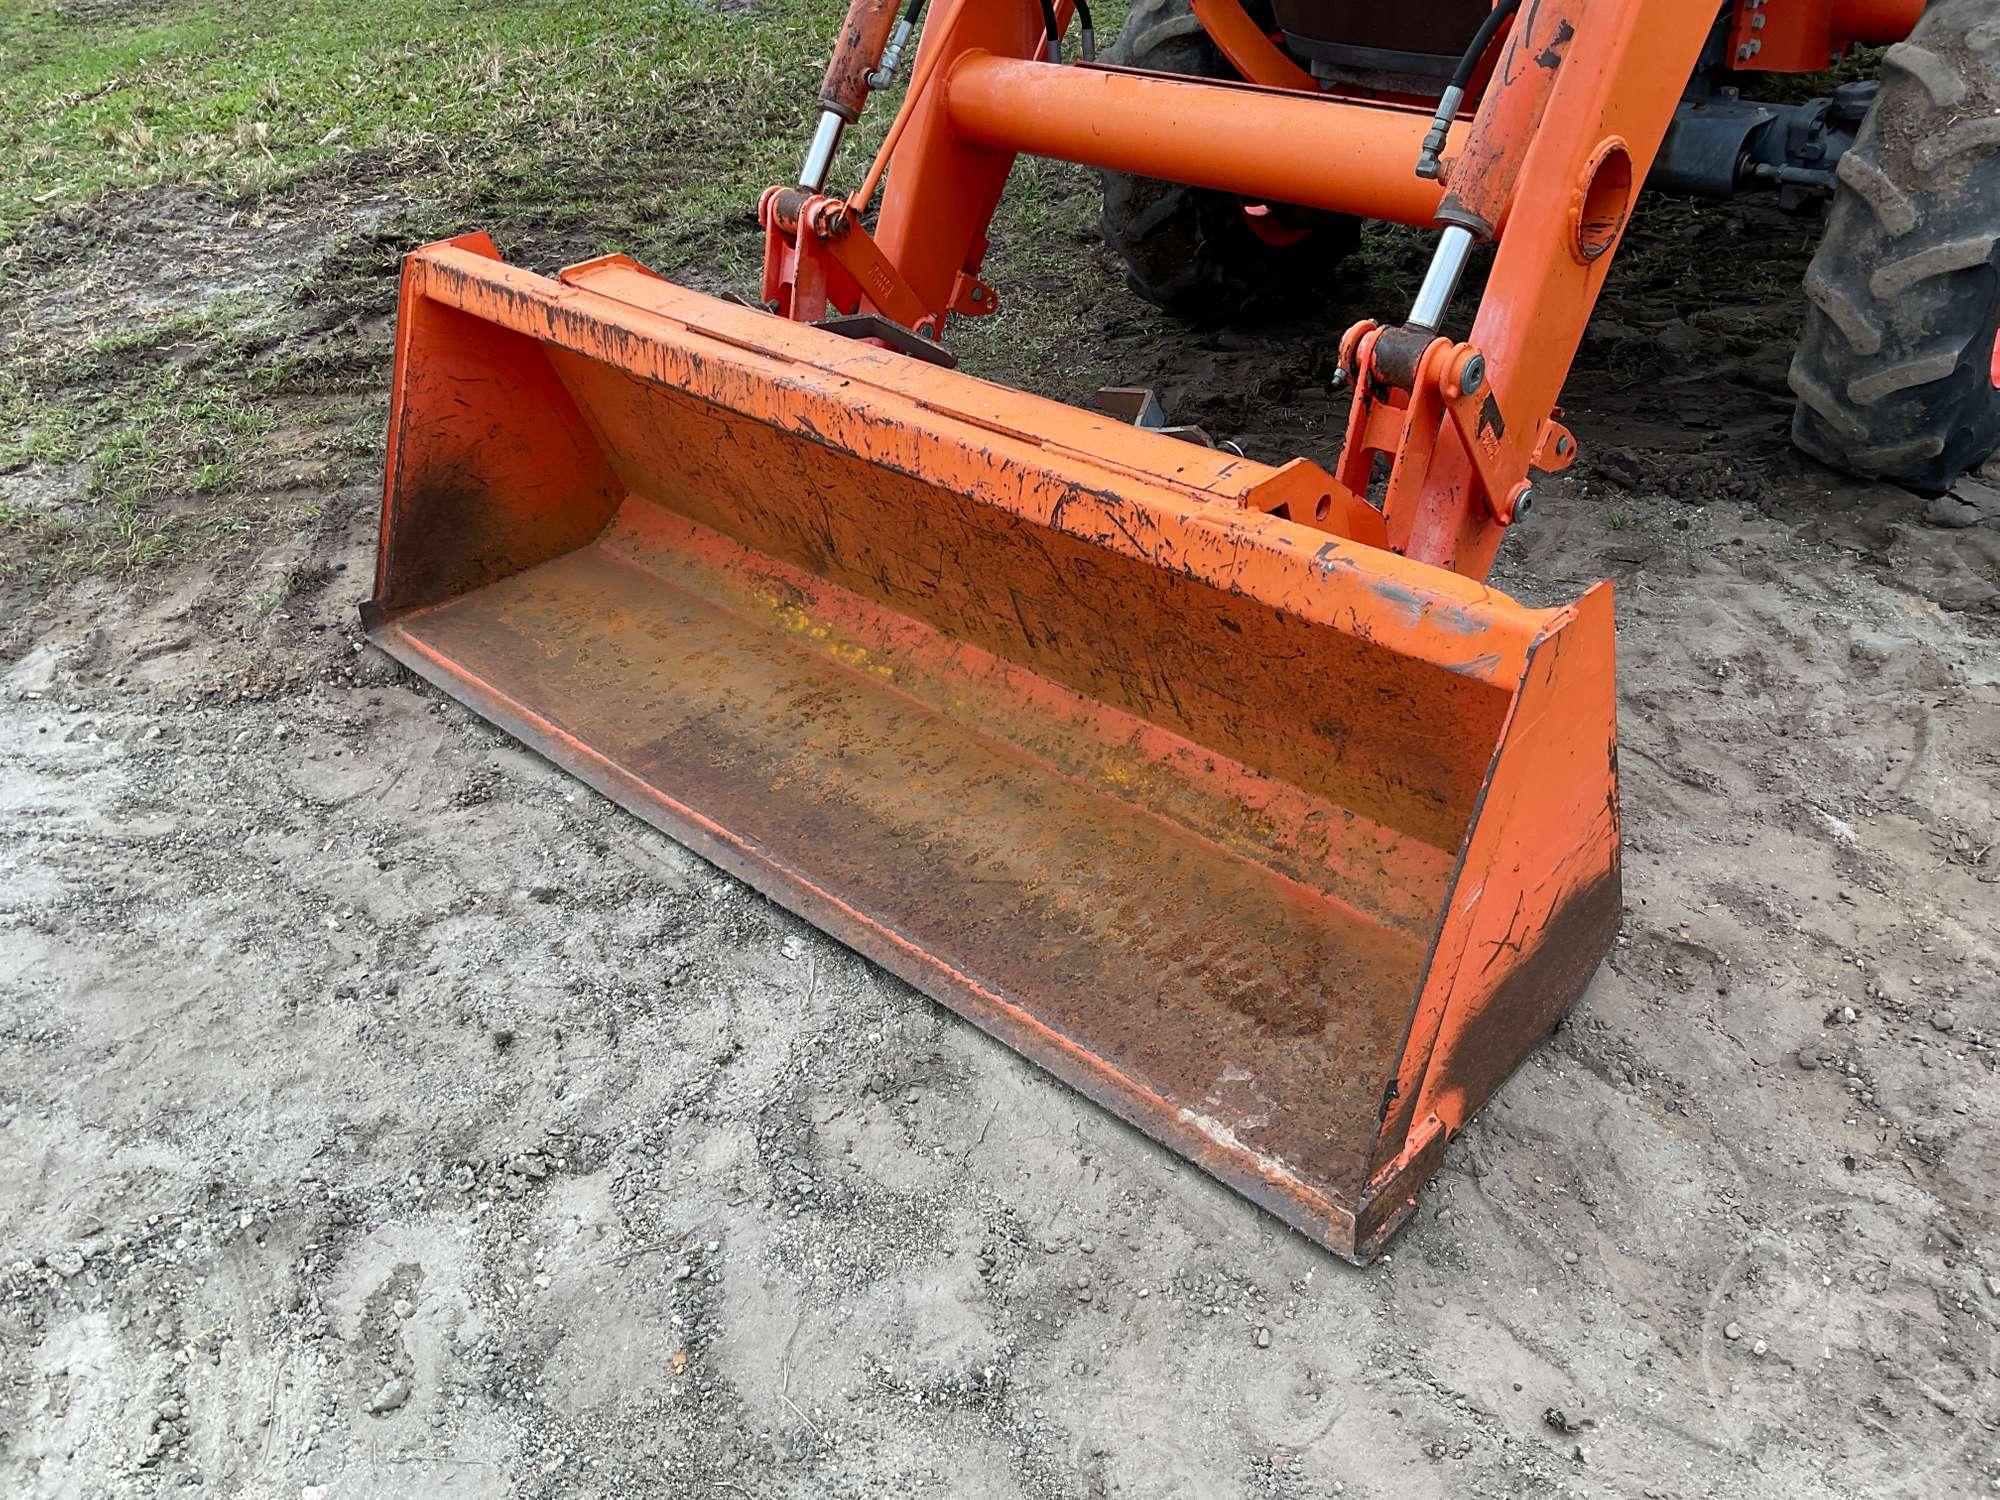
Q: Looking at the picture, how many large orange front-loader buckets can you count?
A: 1